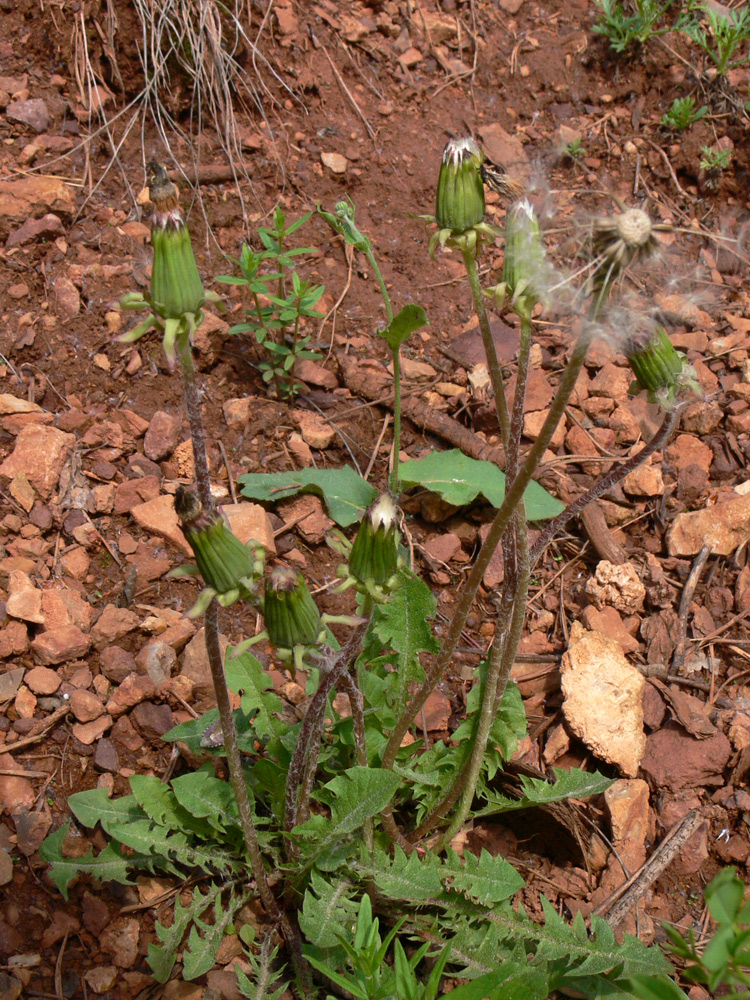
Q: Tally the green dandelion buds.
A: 7